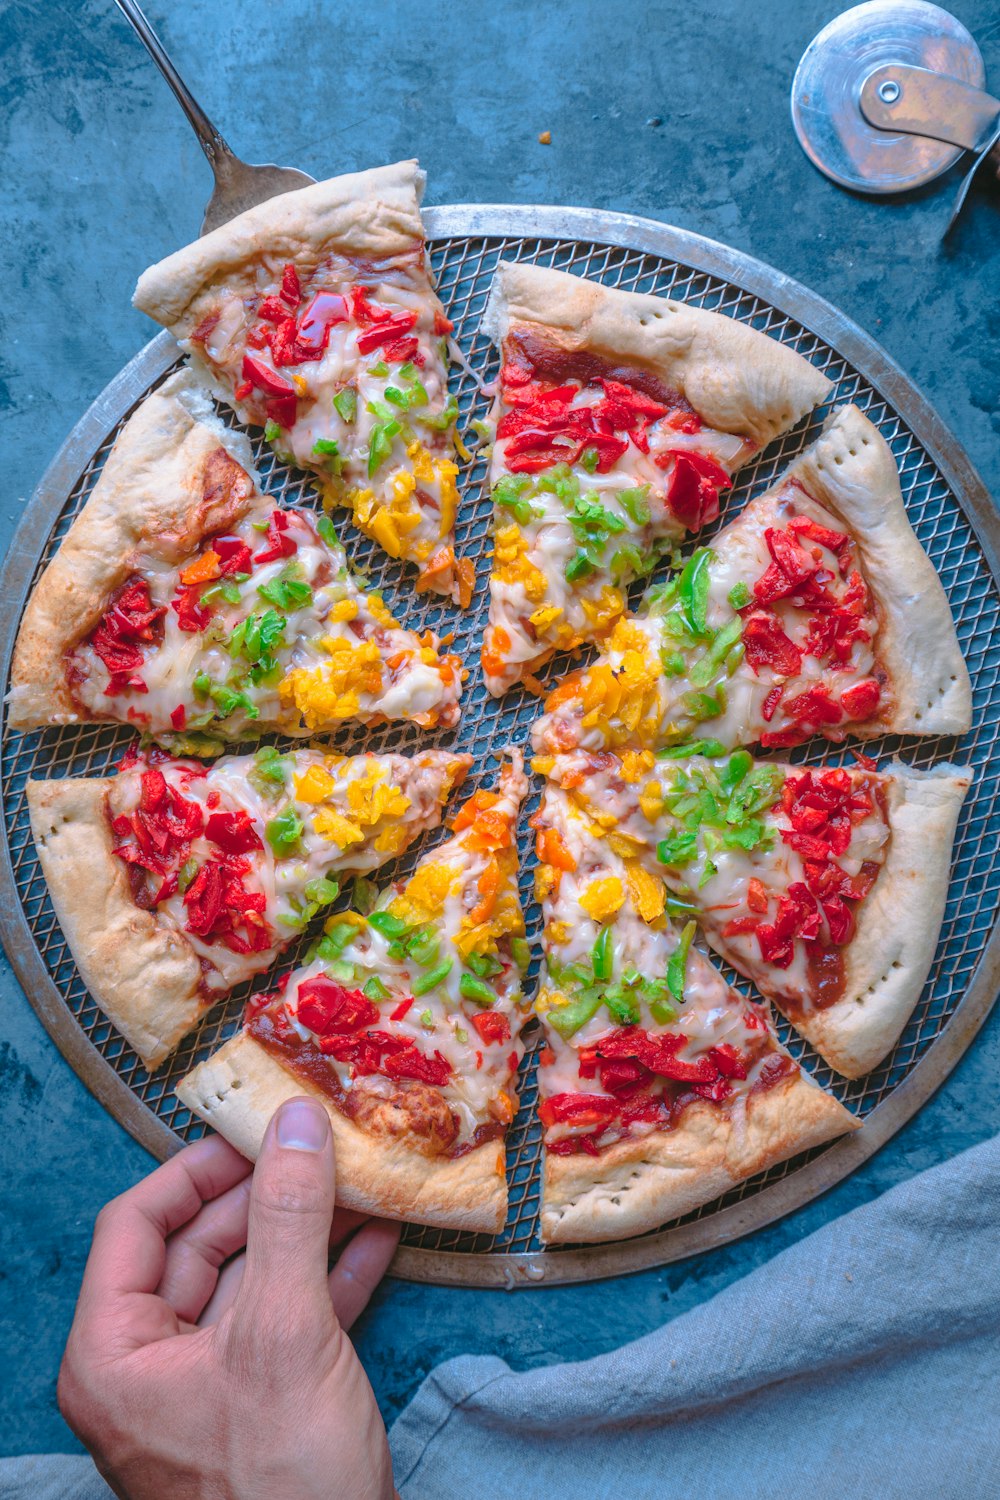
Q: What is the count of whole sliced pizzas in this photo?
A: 1